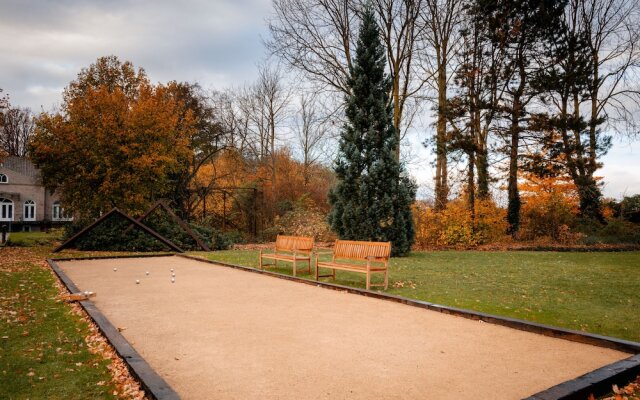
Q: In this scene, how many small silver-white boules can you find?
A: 6